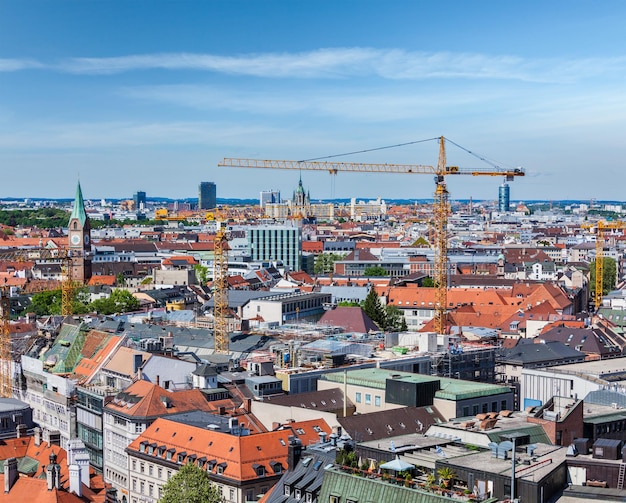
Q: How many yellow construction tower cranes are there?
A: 5